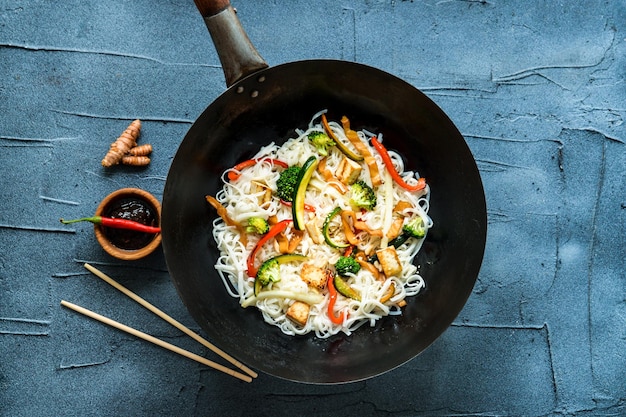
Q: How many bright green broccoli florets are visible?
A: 7